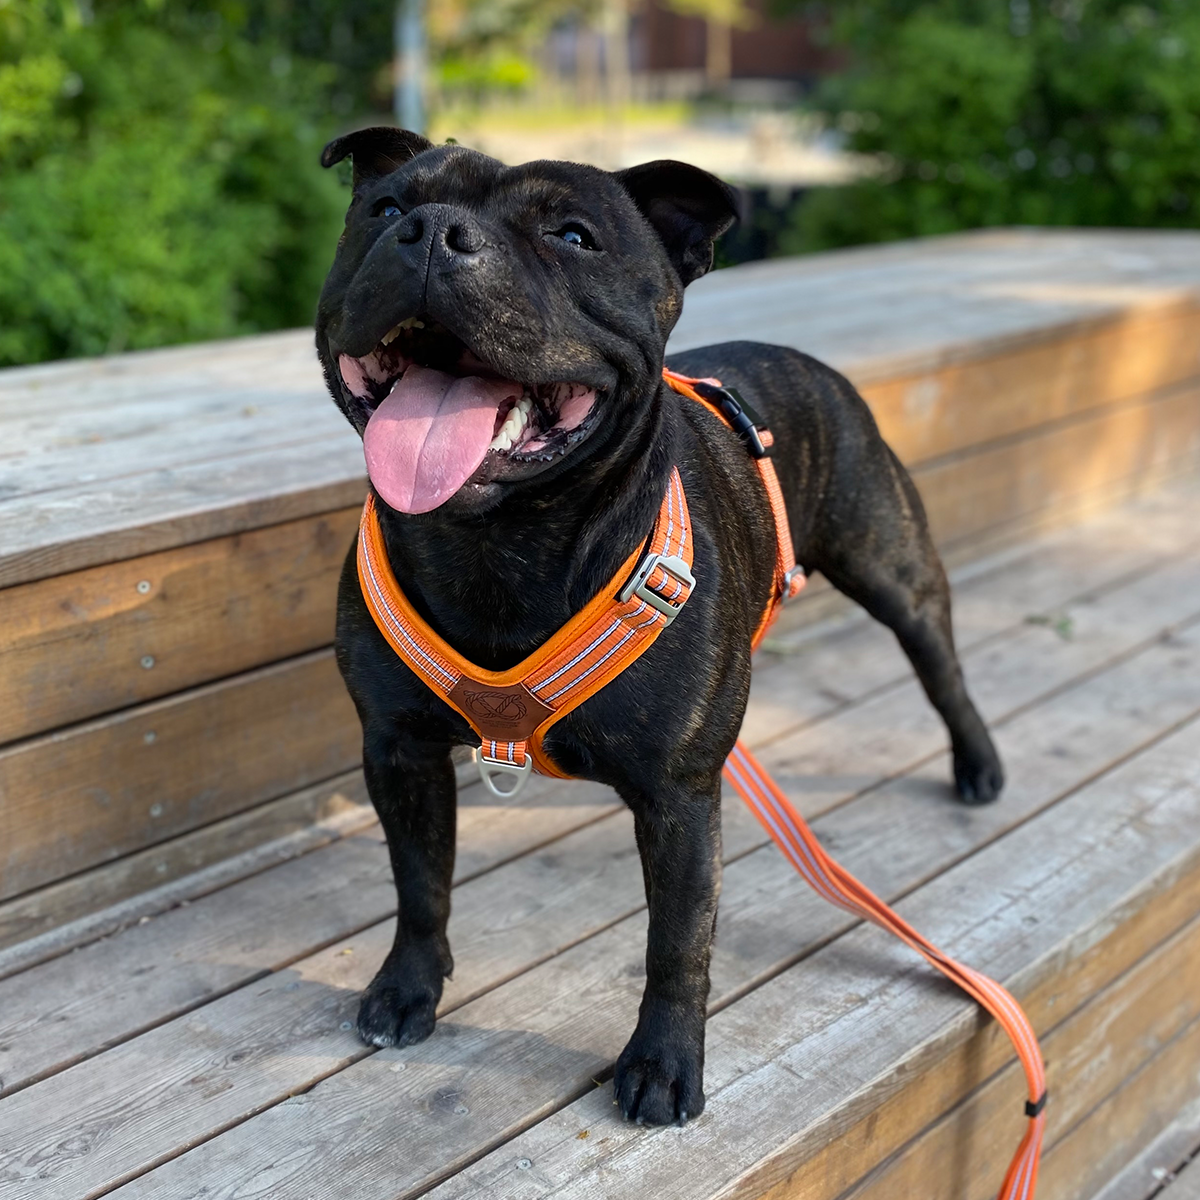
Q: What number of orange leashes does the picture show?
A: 1